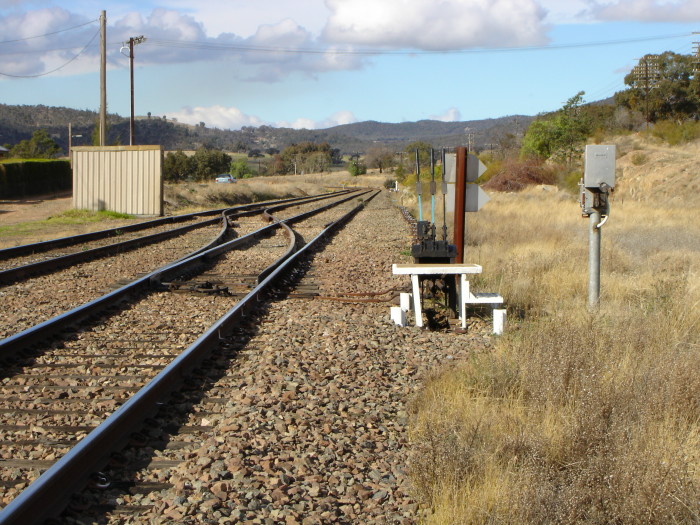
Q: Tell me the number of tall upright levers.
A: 3